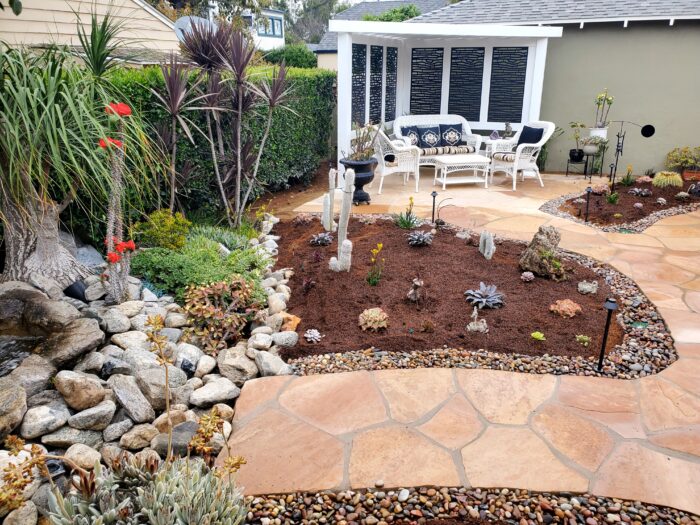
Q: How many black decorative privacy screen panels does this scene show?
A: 6